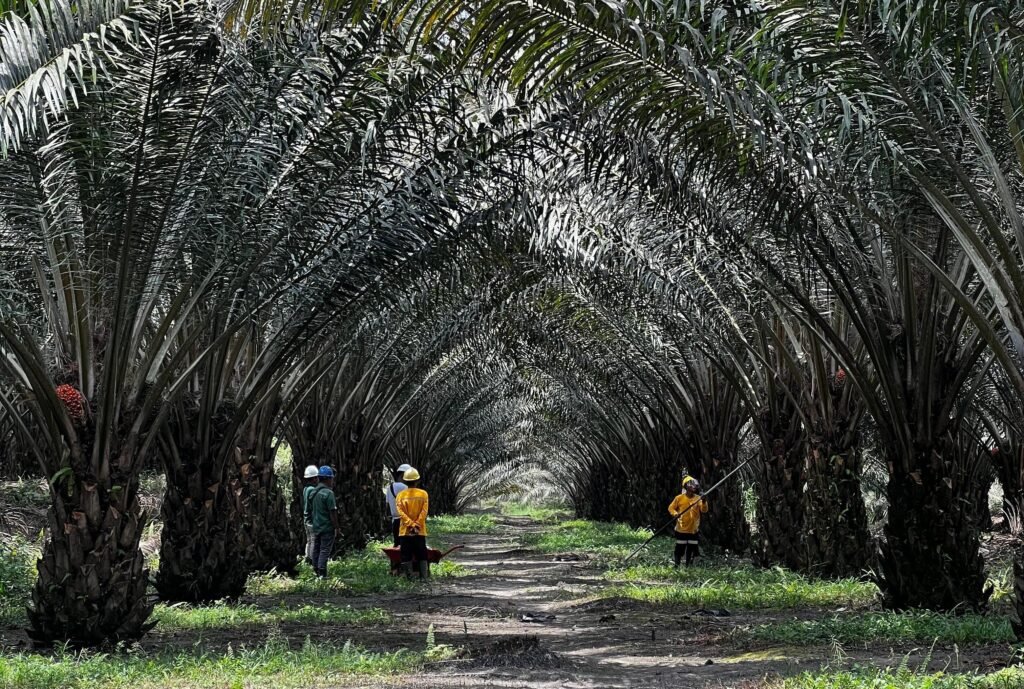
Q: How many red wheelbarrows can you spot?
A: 1